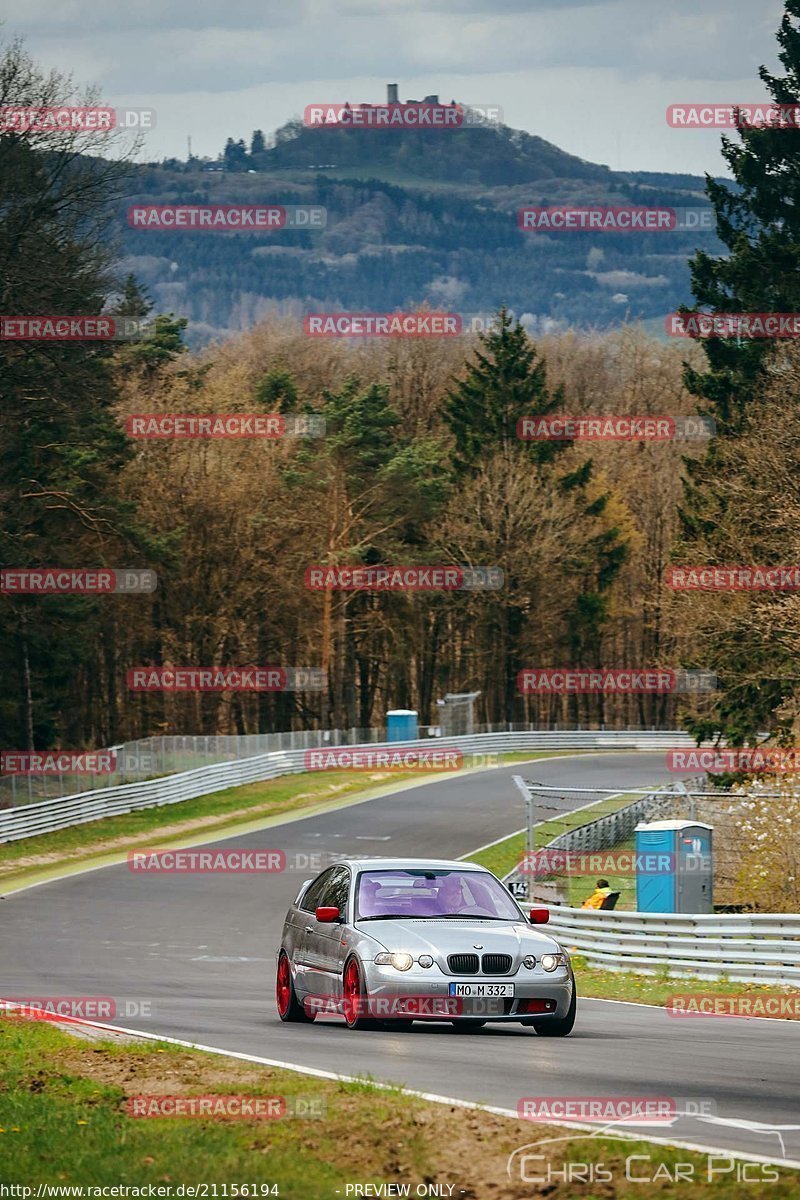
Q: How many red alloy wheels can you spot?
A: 2